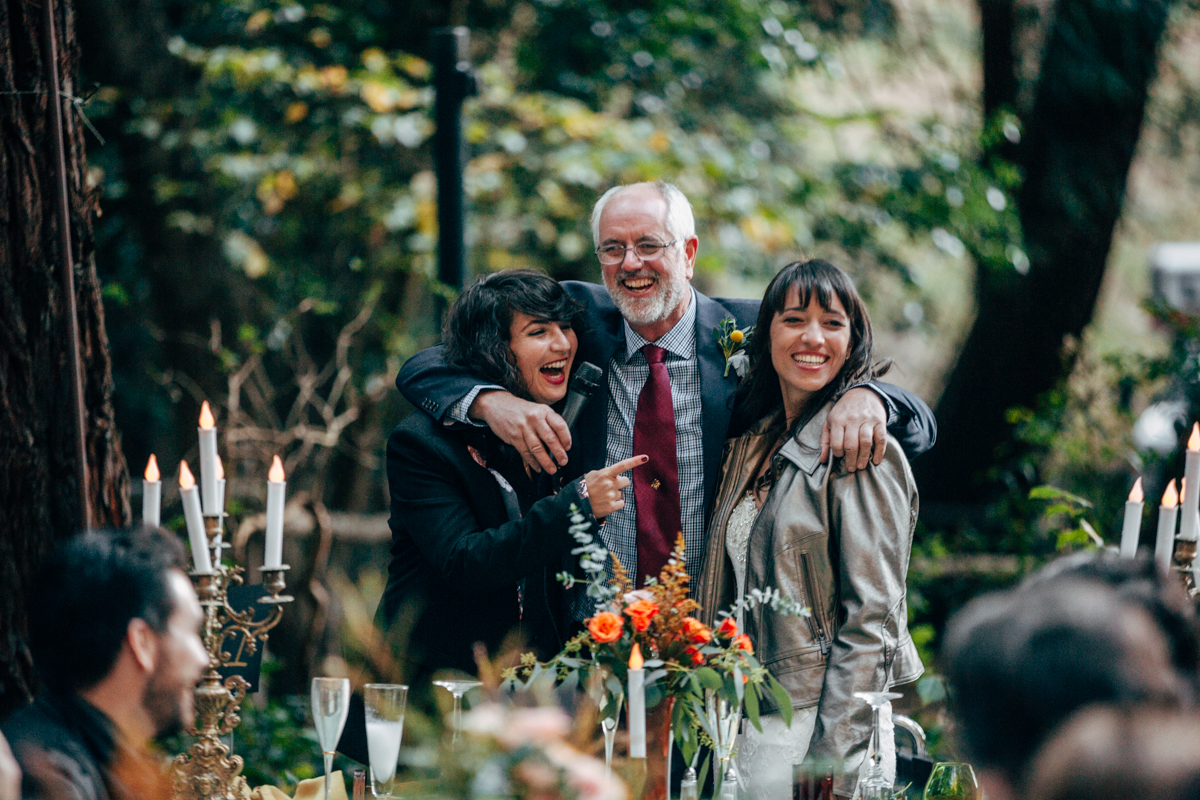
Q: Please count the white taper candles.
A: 10